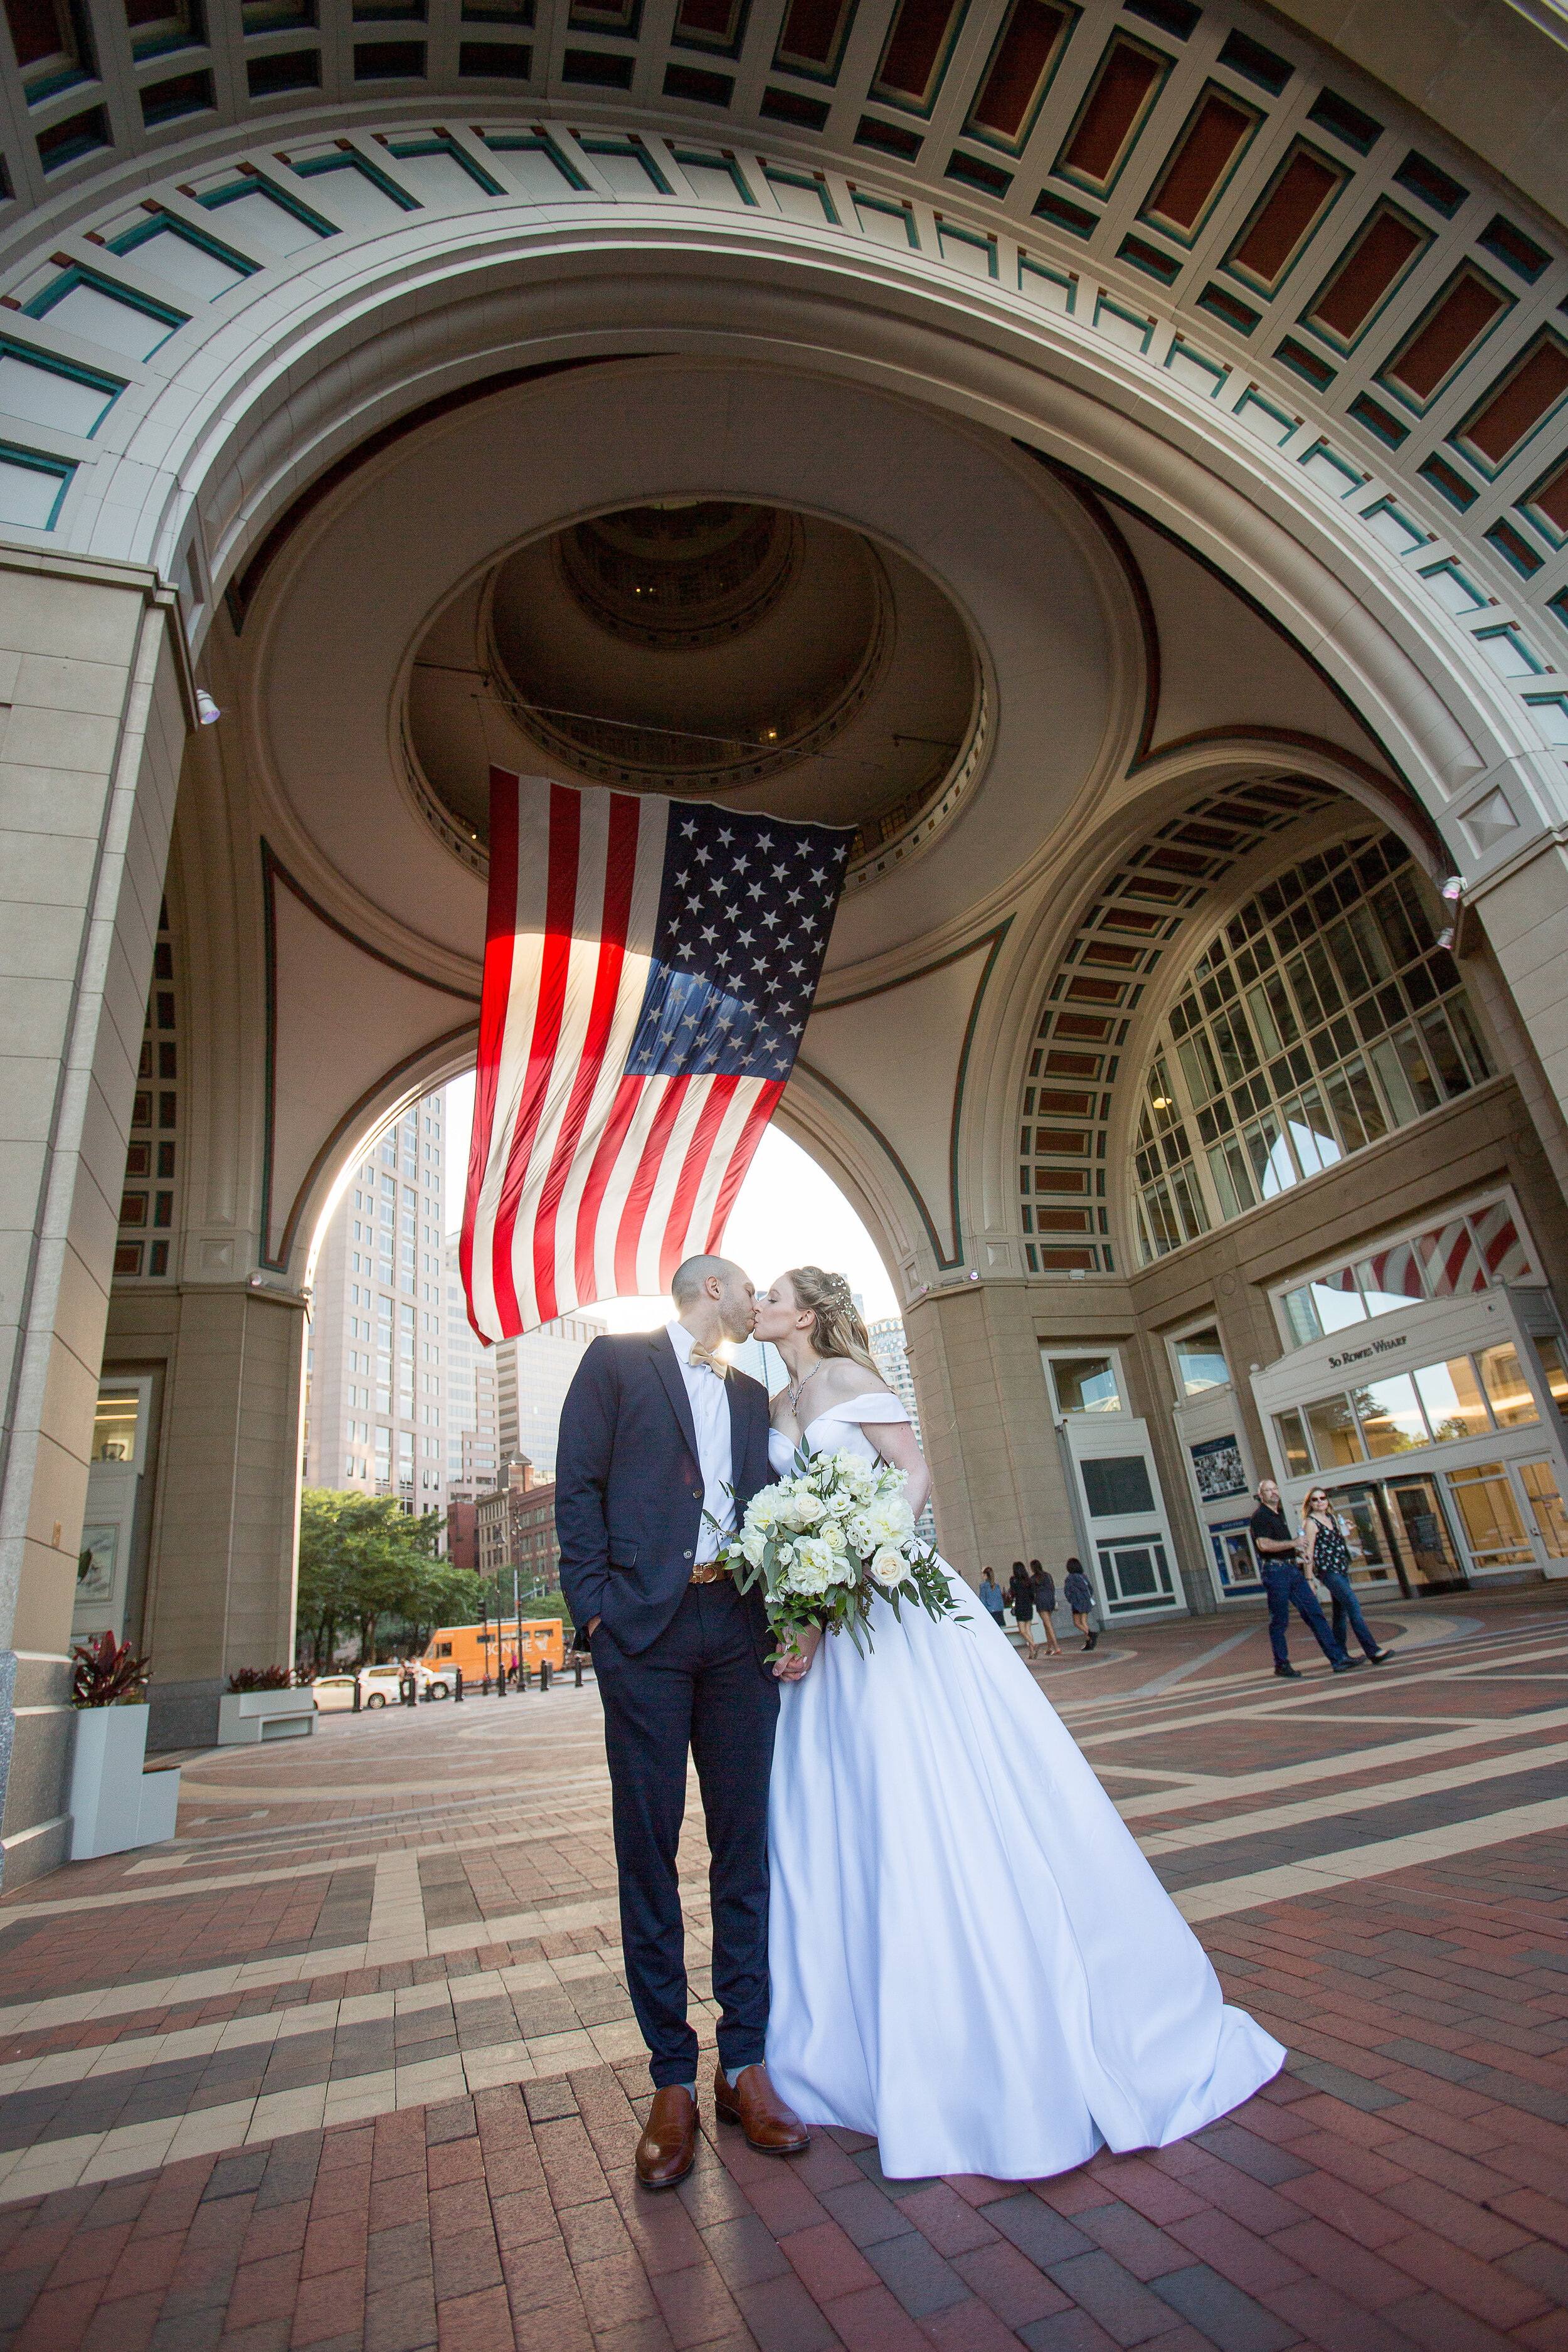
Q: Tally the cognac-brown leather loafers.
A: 2